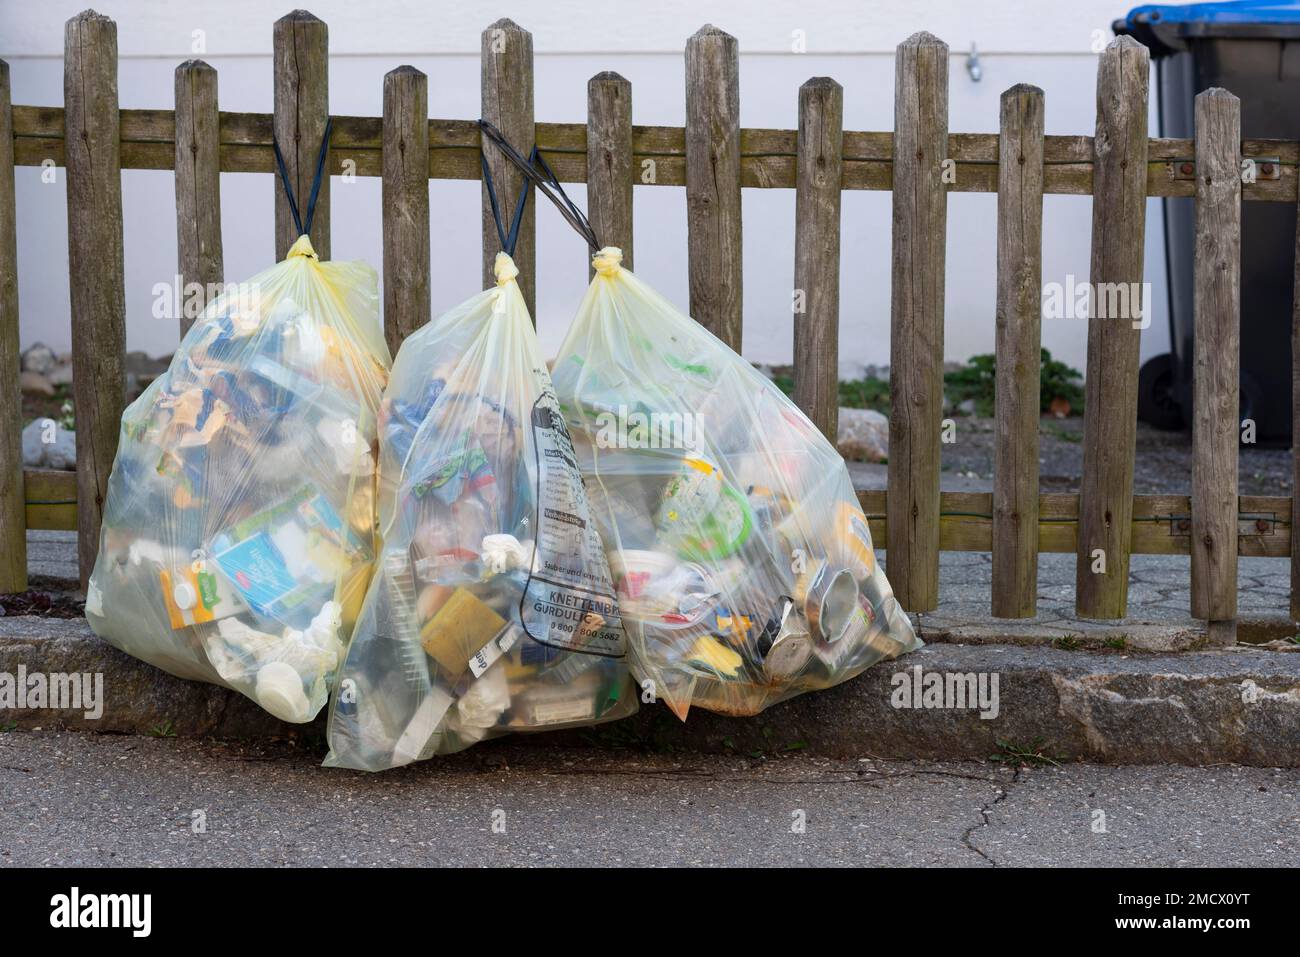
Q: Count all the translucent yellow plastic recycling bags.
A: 3